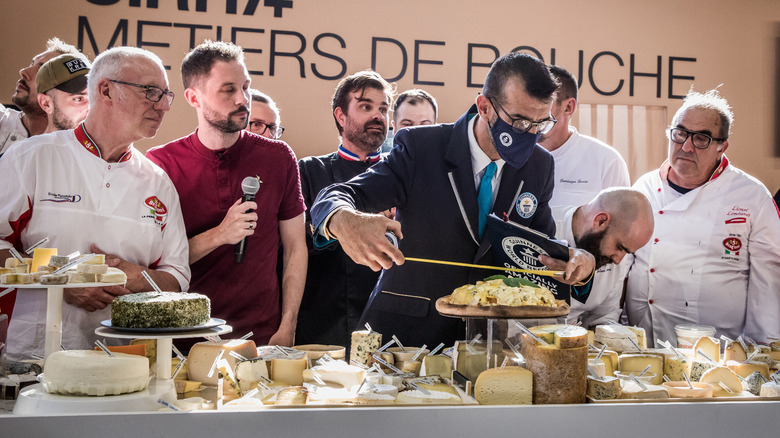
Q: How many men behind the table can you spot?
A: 11